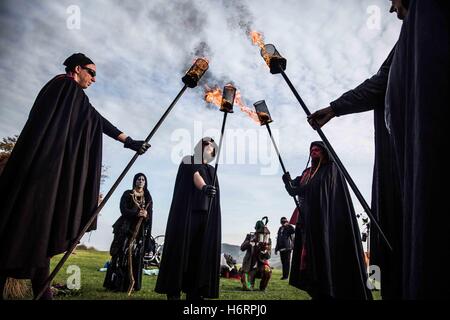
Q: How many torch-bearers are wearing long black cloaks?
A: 4